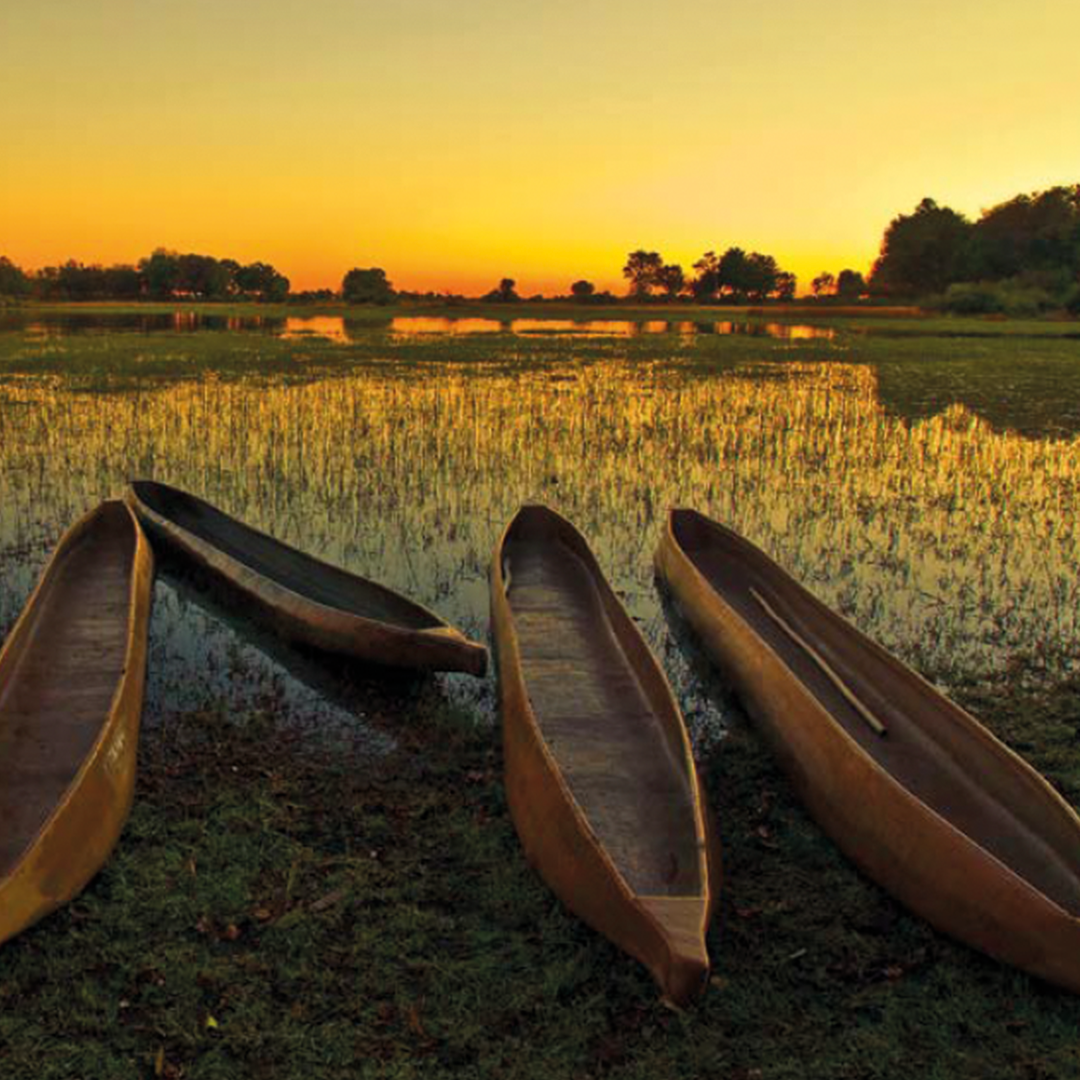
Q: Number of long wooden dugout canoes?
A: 4